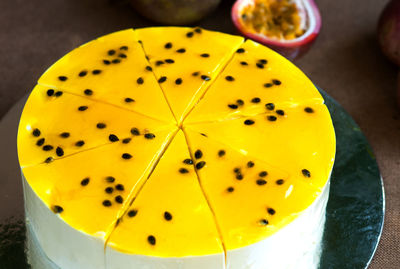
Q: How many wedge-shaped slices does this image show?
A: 8